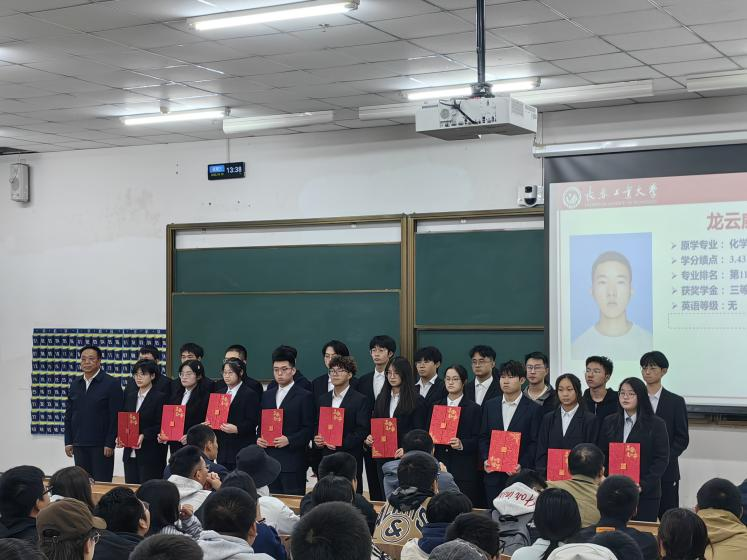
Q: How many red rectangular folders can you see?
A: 10